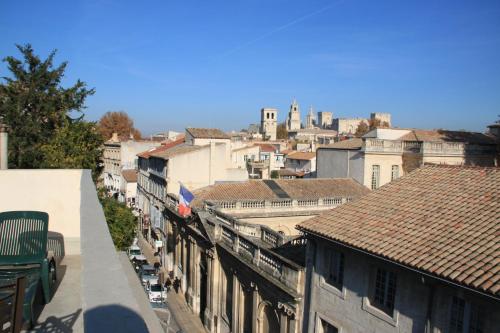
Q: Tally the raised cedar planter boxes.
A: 0